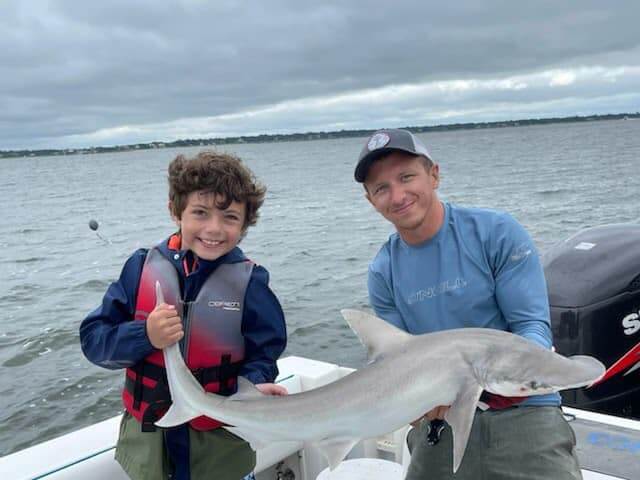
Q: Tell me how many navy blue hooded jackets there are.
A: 1